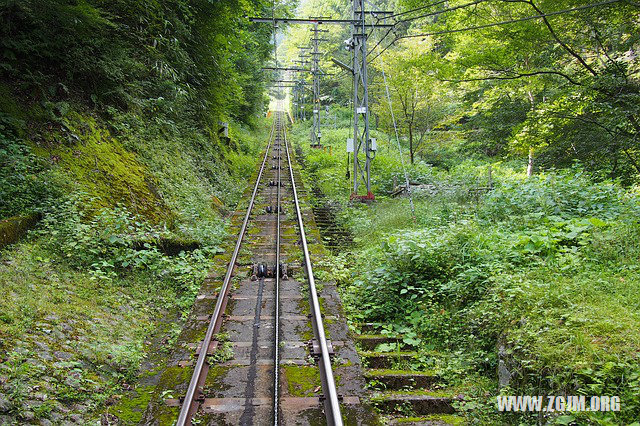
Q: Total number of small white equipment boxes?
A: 2